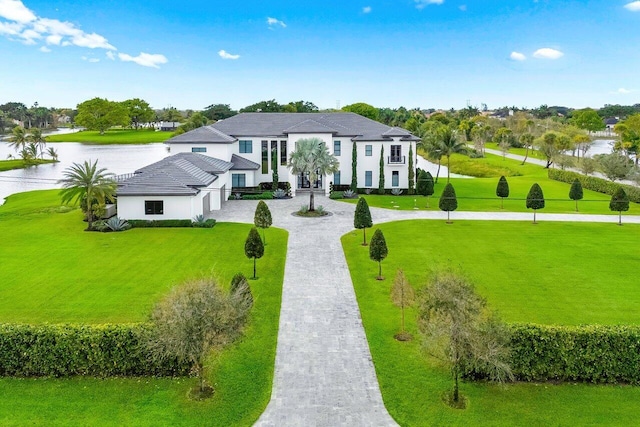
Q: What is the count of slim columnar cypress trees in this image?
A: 4